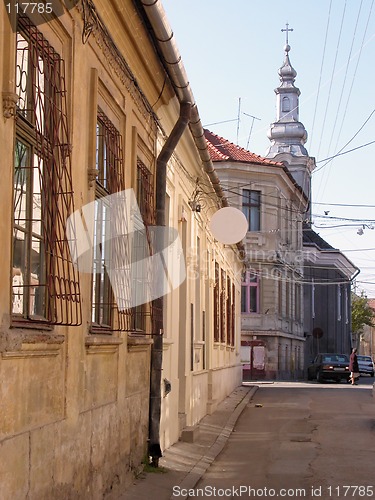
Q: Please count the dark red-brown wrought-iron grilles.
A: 3